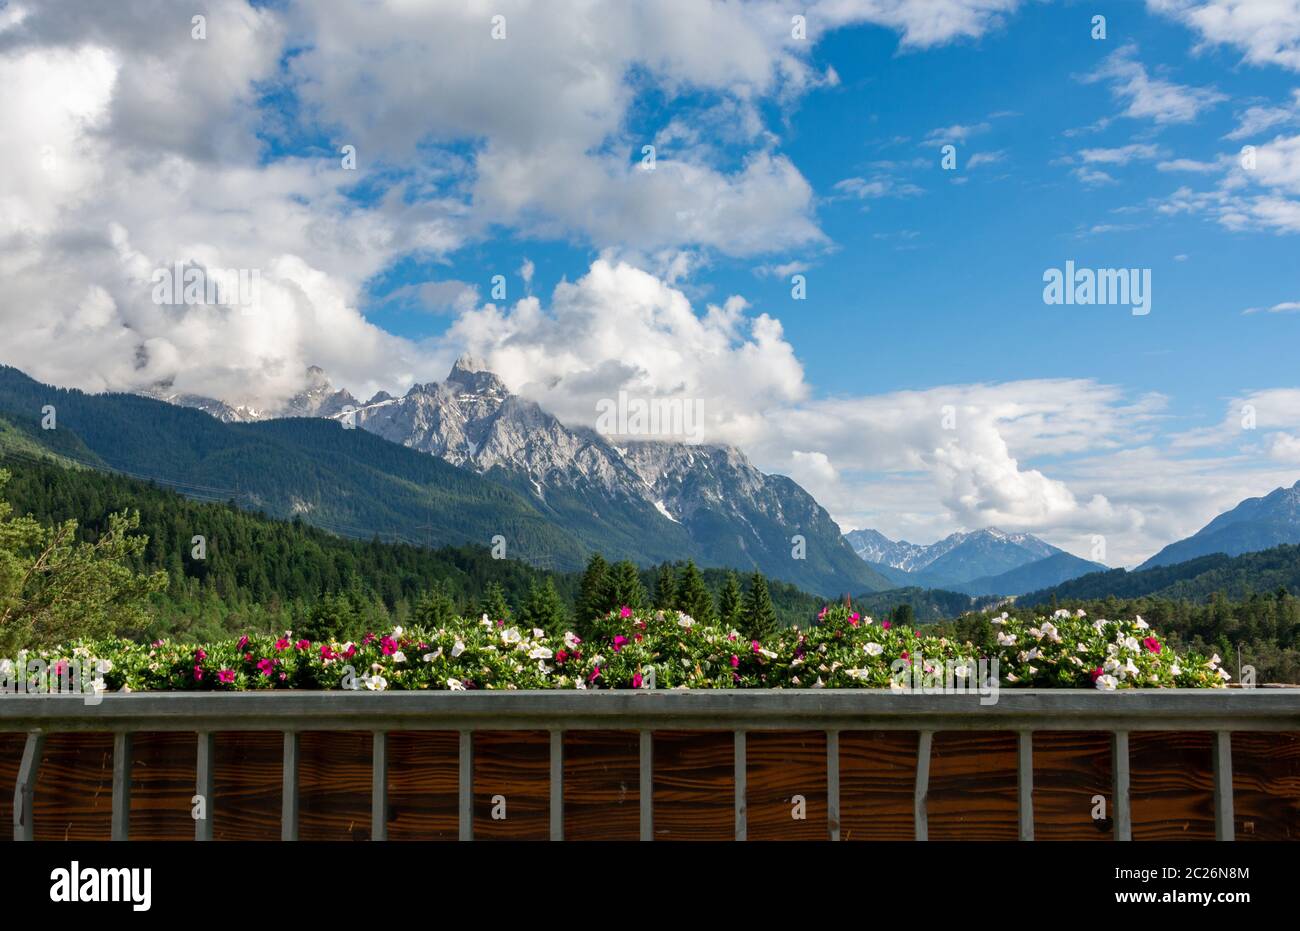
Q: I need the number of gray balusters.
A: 14